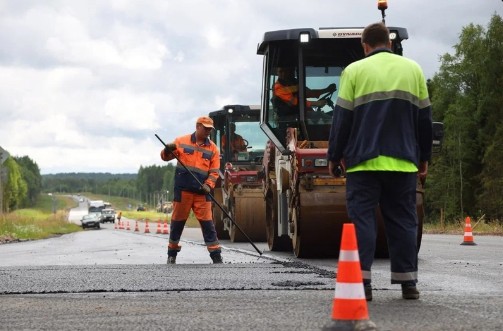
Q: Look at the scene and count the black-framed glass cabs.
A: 2